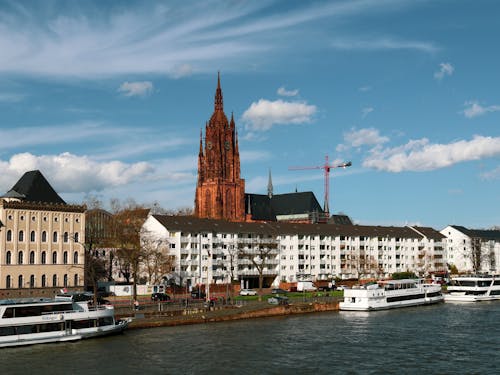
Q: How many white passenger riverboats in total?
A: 3